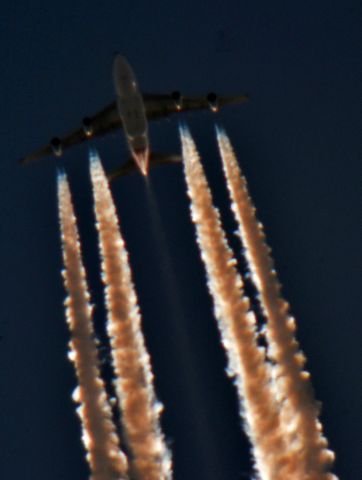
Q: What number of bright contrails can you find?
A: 4